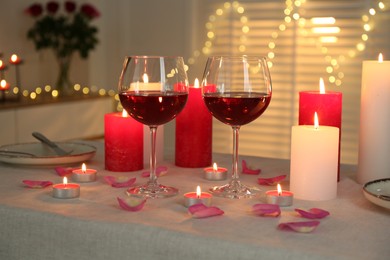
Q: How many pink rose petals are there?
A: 11